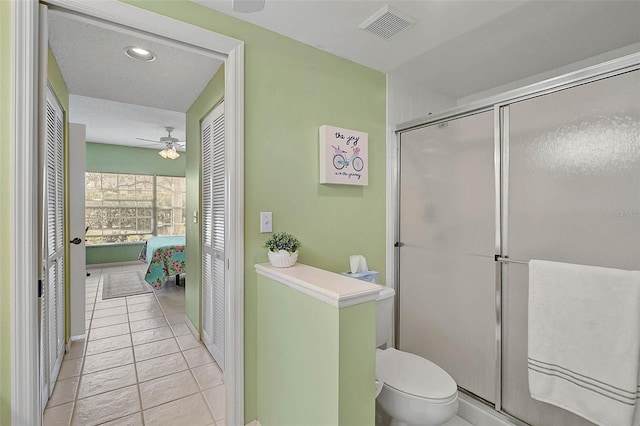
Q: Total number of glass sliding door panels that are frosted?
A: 2